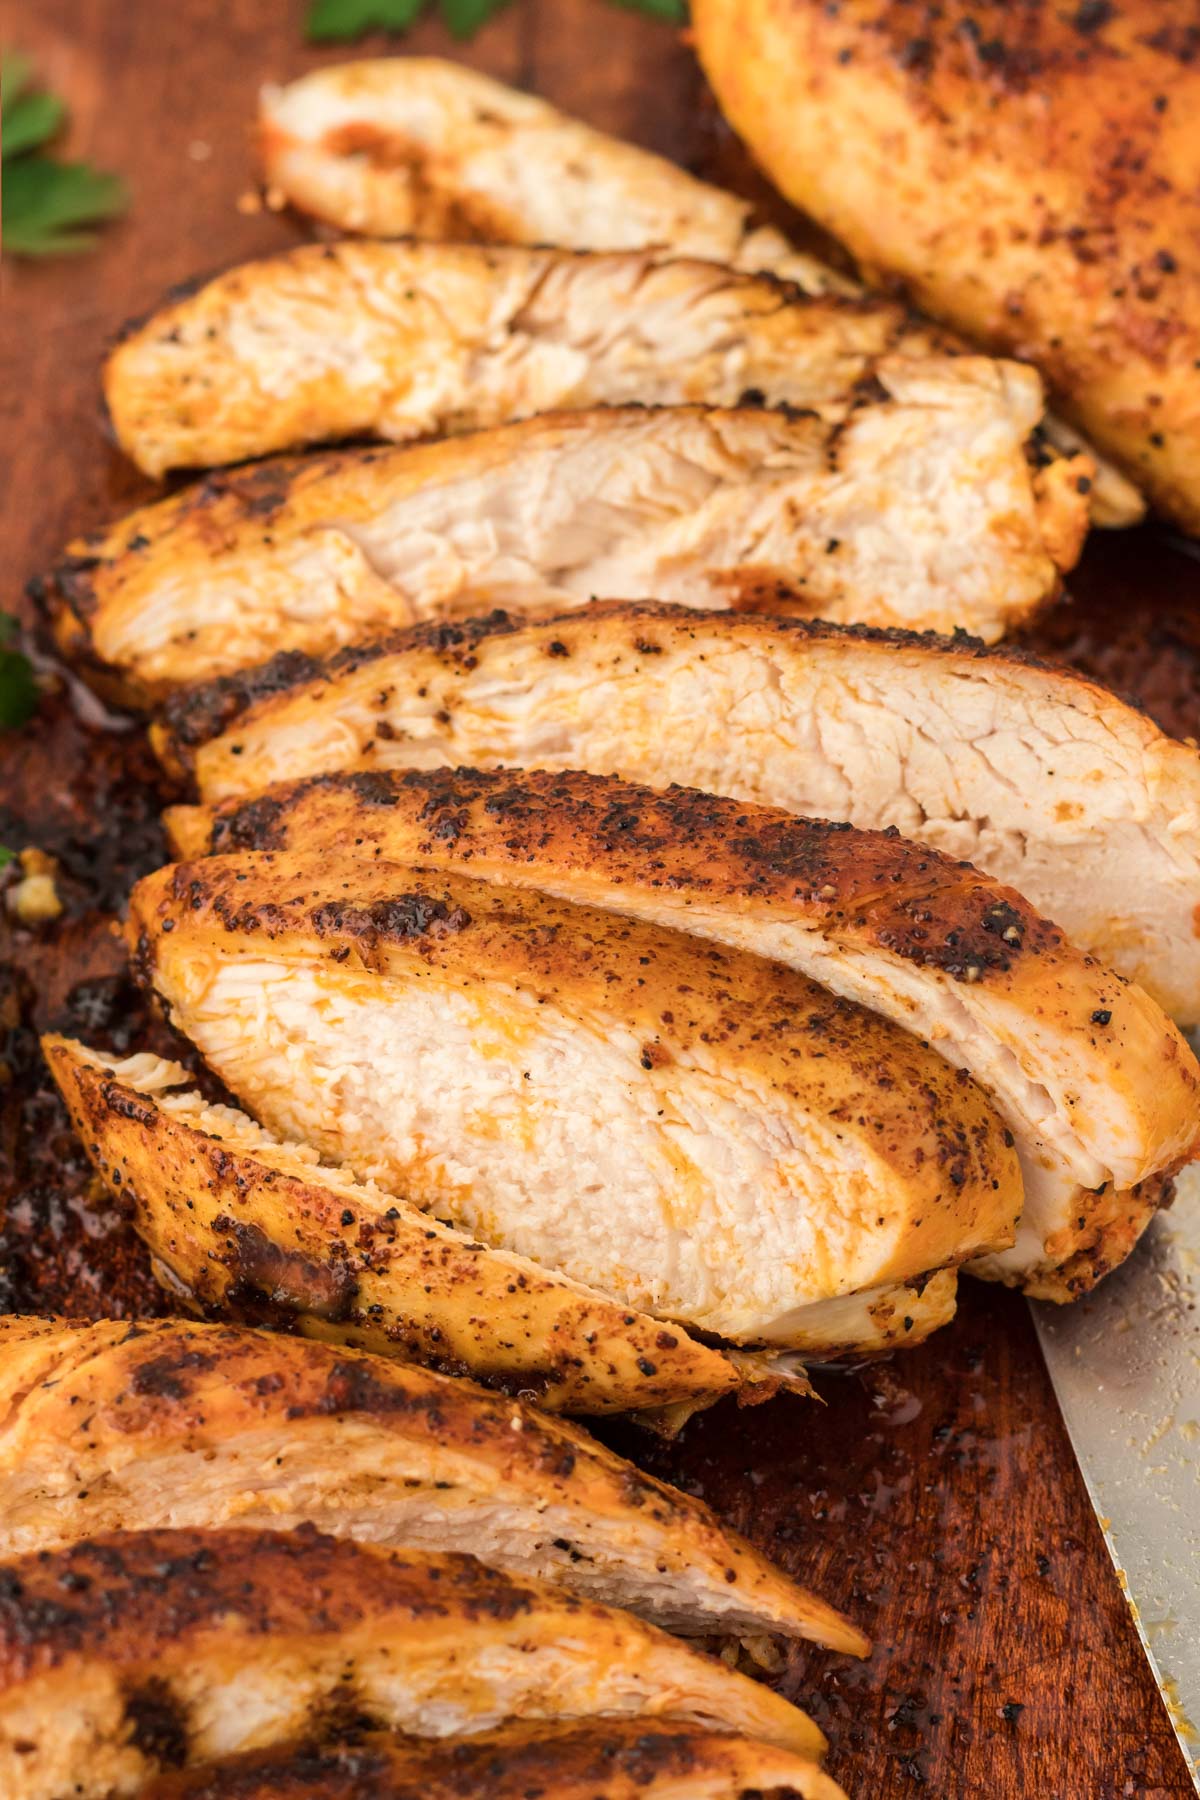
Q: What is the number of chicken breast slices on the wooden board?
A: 10